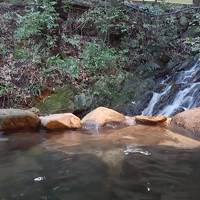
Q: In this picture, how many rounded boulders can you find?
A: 5